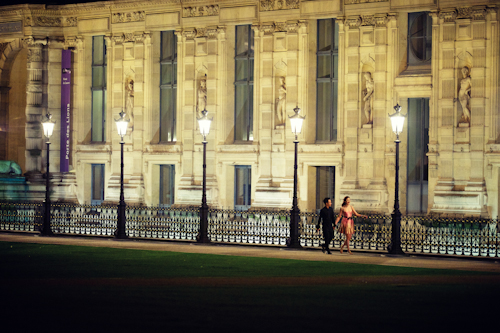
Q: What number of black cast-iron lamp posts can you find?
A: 5